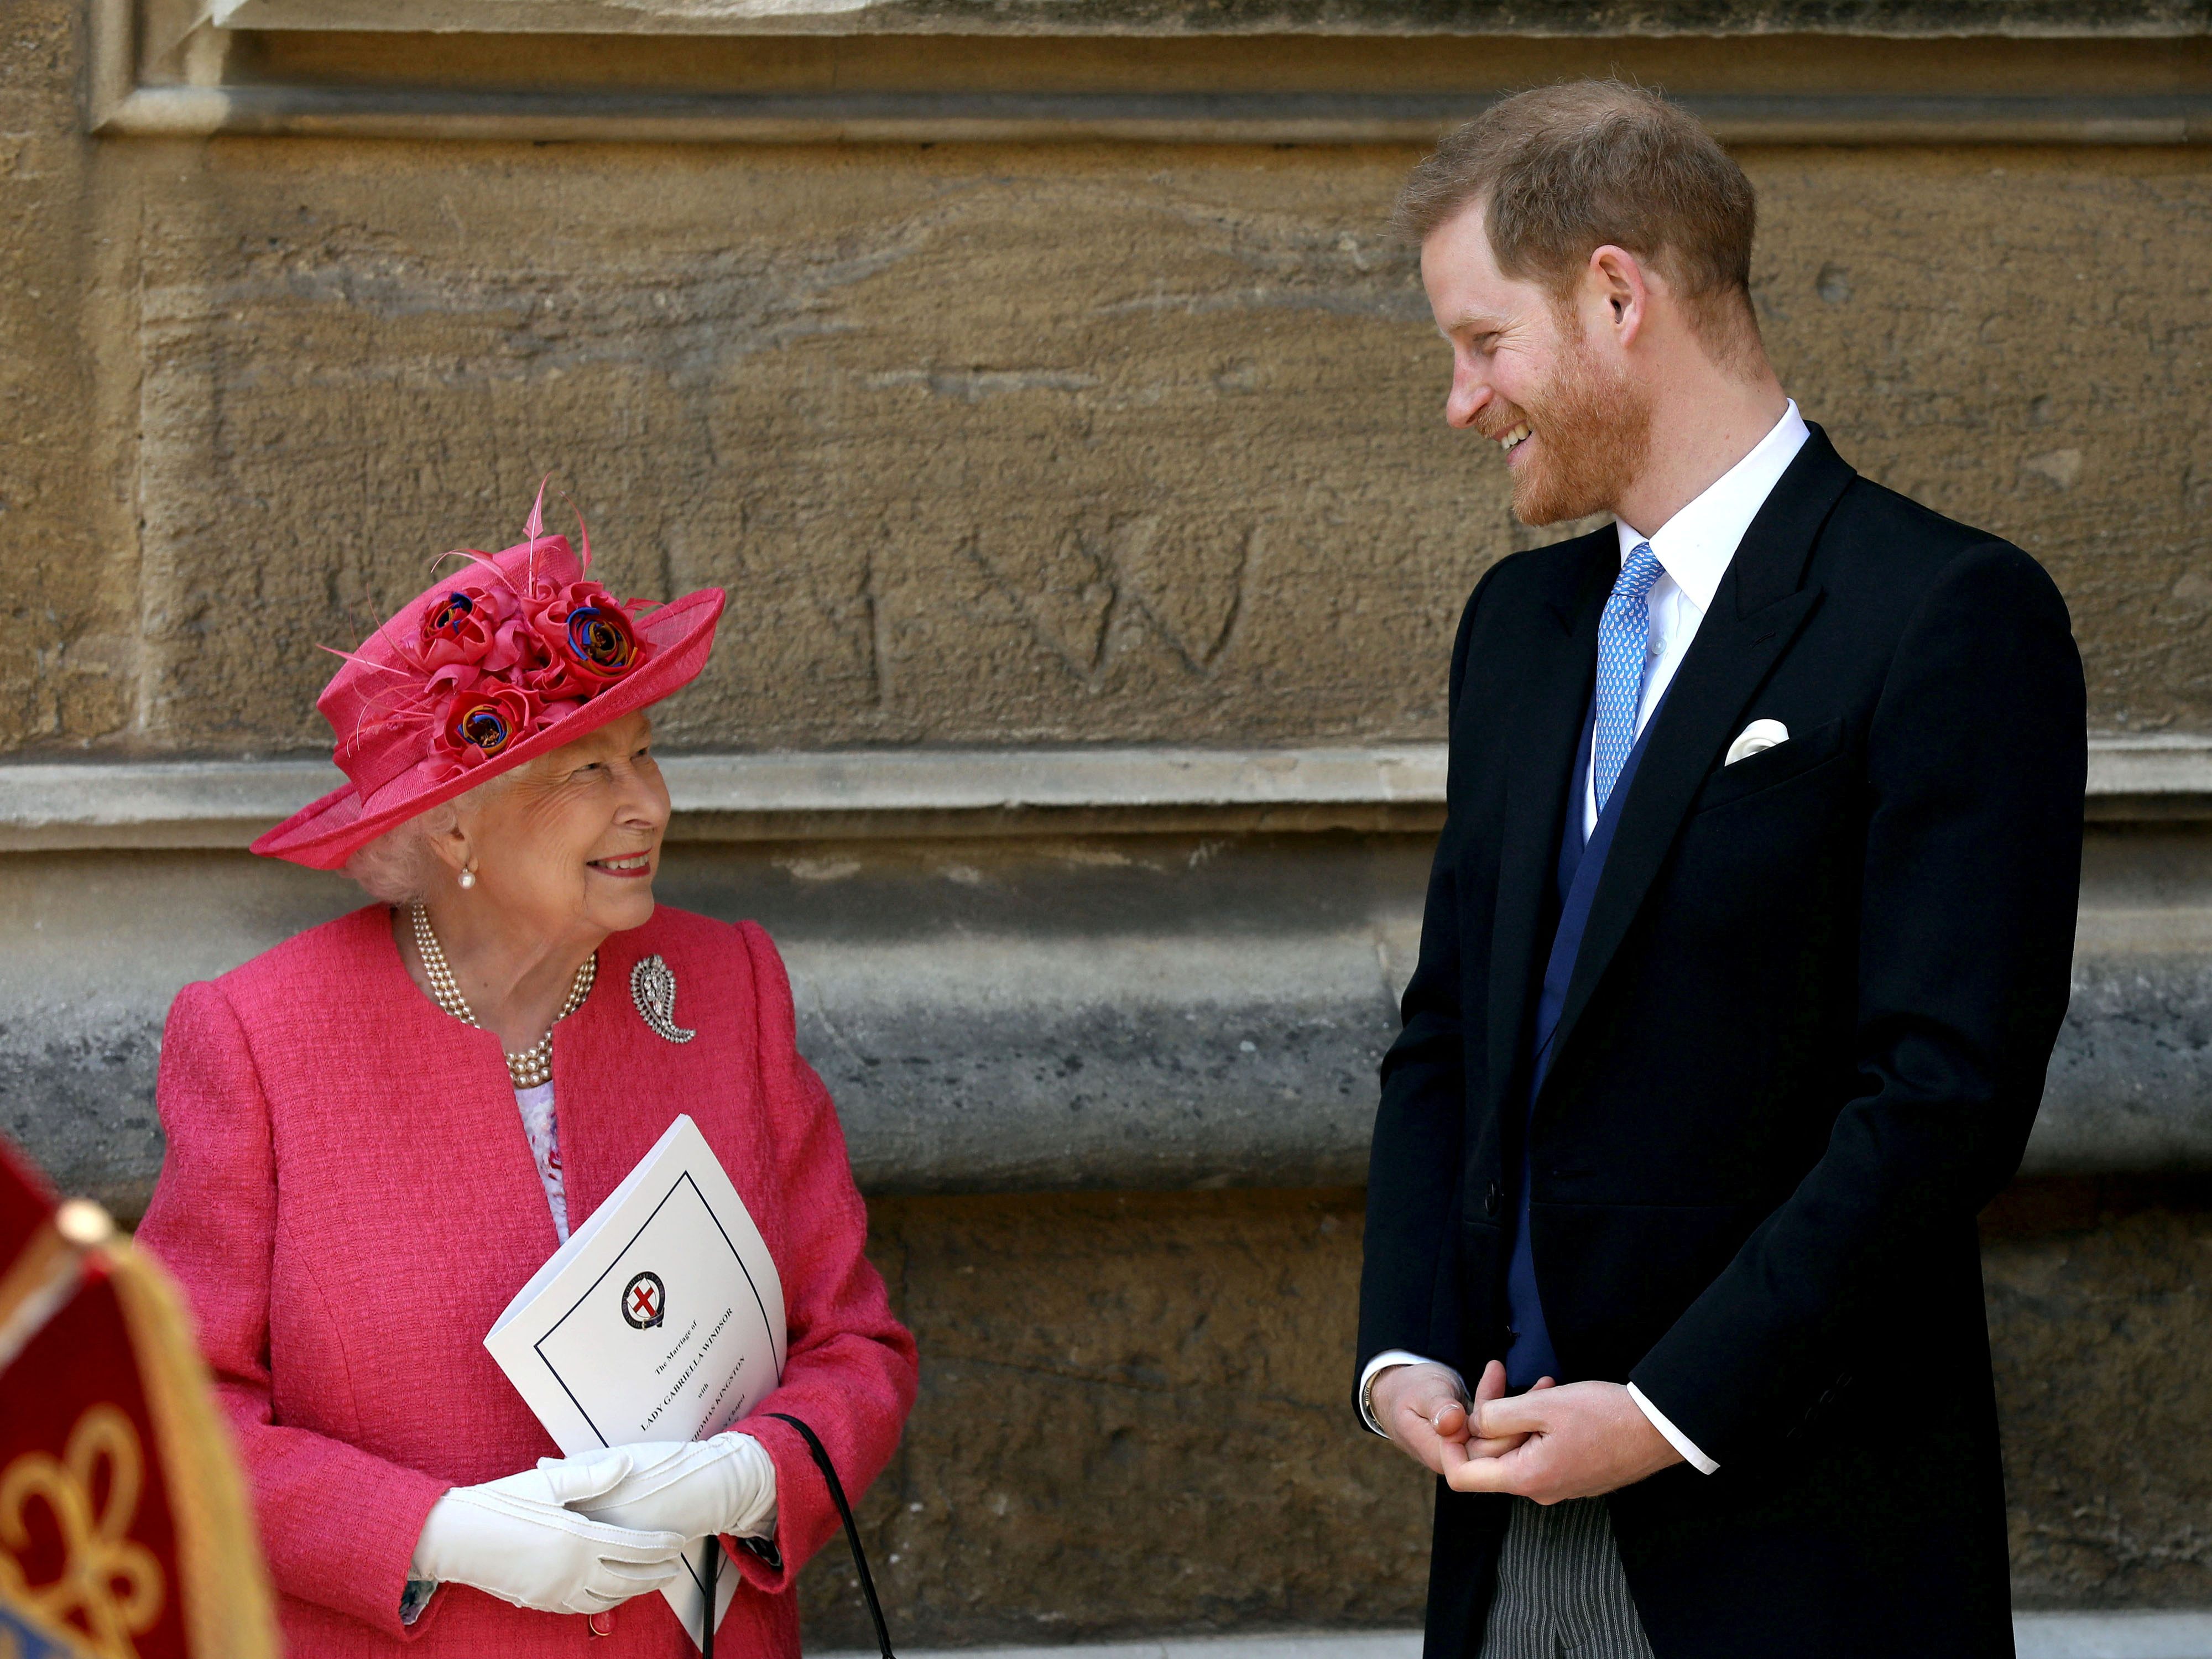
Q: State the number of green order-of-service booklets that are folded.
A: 0